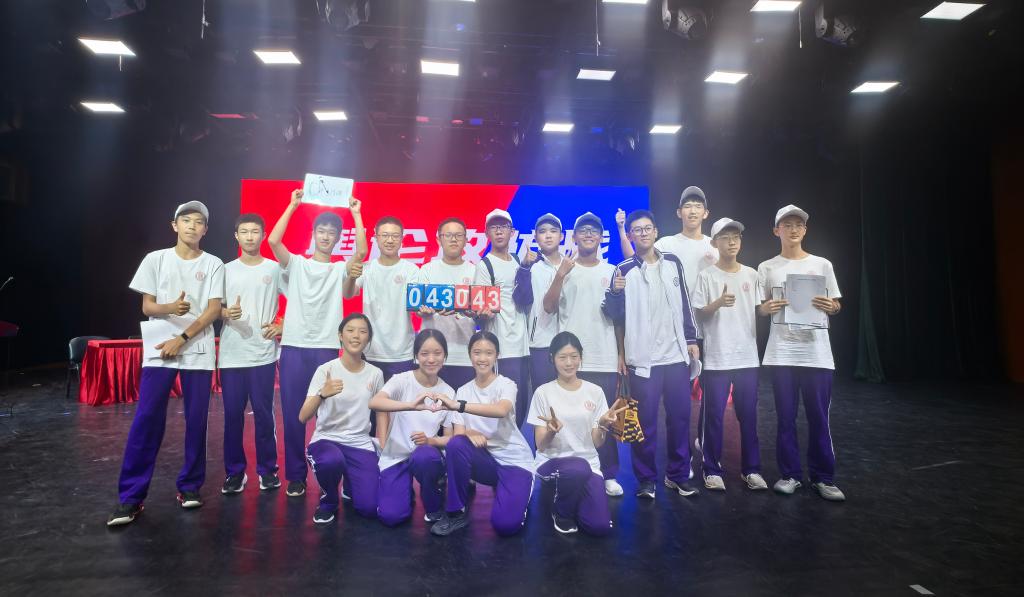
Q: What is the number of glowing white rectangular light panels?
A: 13